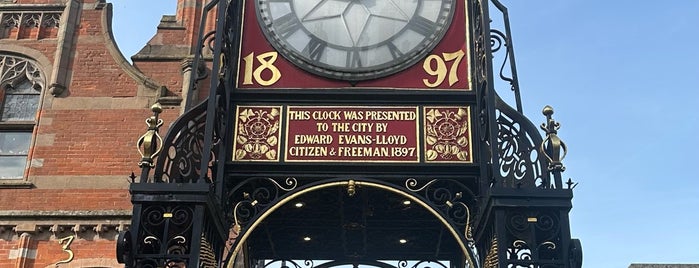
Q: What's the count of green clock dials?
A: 0